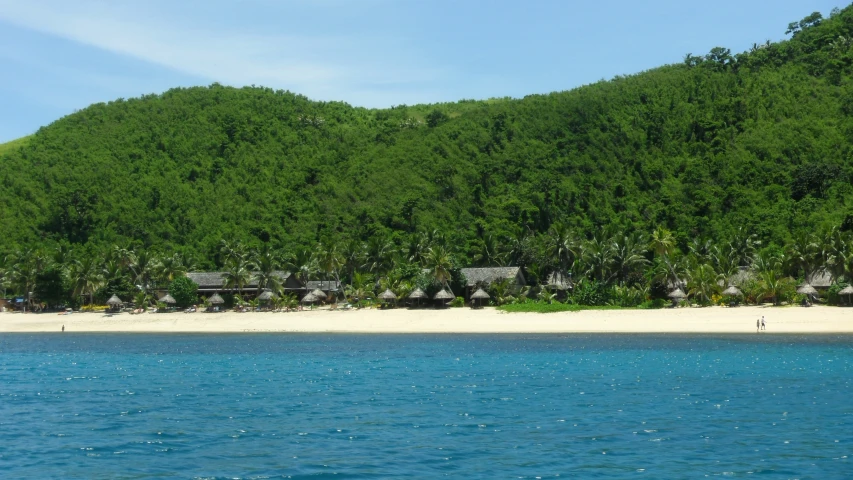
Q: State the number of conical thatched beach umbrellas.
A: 14